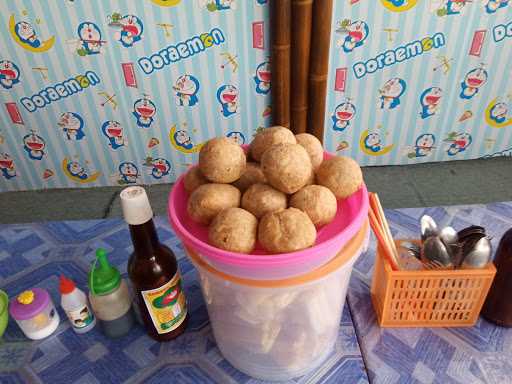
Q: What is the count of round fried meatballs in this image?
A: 12